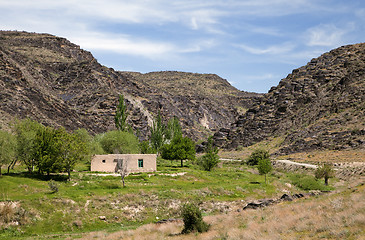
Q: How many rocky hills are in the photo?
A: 3